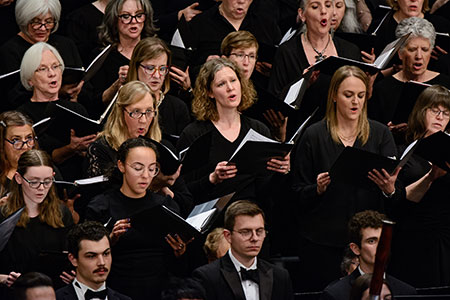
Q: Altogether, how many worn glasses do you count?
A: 11